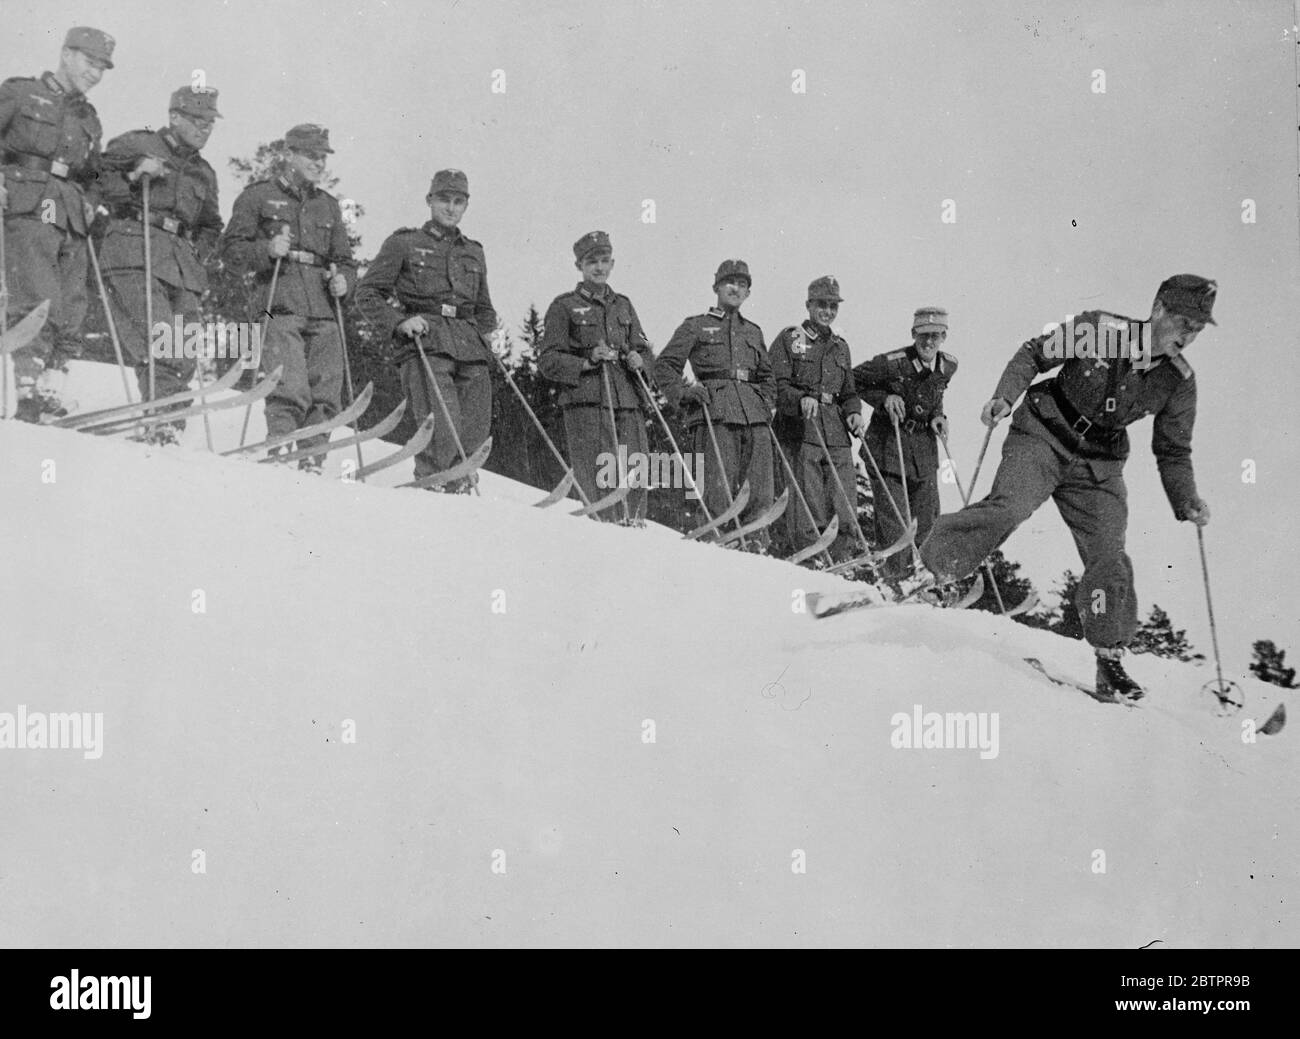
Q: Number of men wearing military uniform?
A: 9